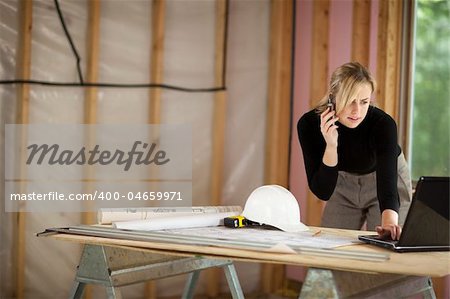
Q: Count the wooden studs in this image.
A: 8